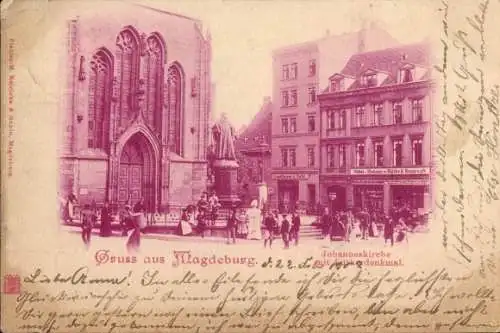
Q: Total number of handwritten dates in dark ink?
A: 1